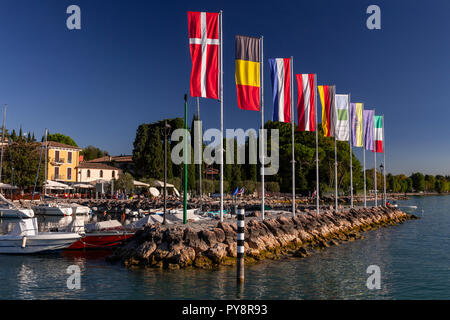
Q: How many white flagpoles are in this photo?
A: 9